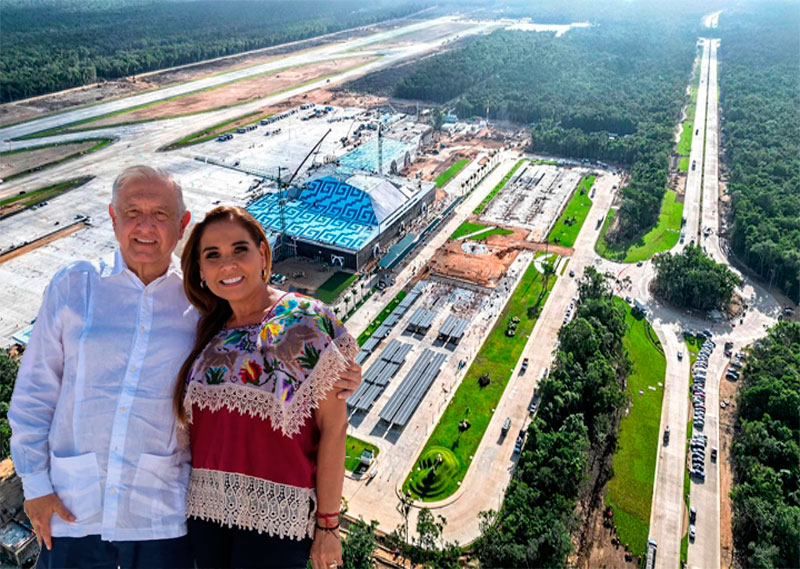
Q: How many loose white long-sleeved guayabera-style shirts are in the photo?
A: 1